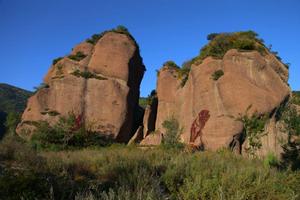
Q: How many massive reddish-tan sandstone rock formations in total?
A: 2